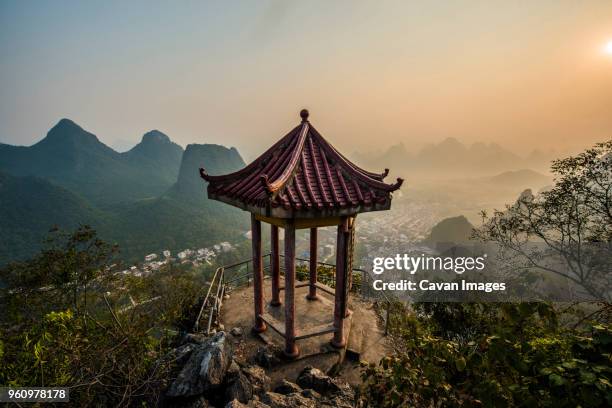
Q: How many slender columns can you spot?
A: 6